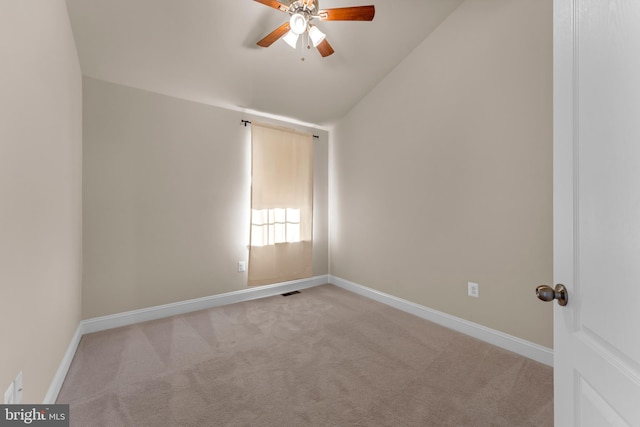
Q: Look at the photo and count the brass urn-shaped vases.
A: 0